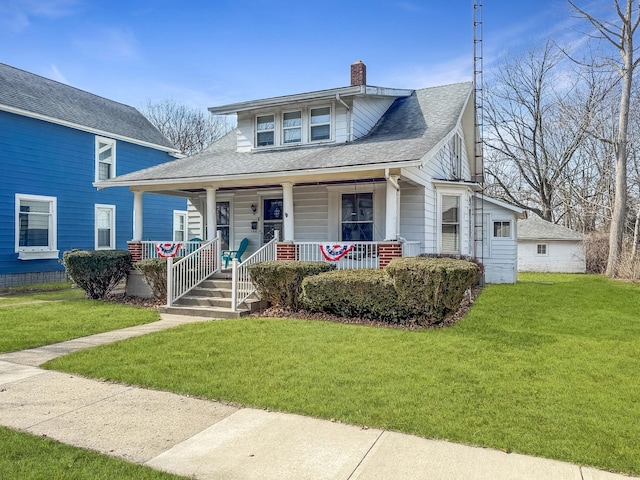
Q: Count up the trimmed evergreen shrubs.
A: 5